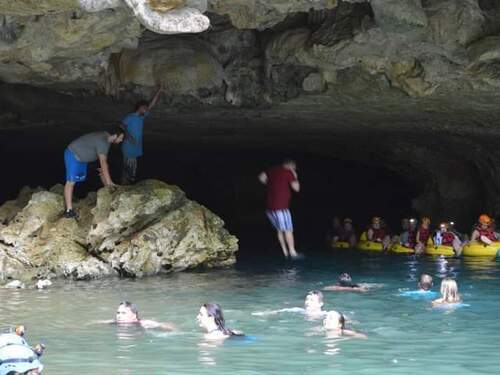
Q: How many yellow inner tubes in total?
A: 5